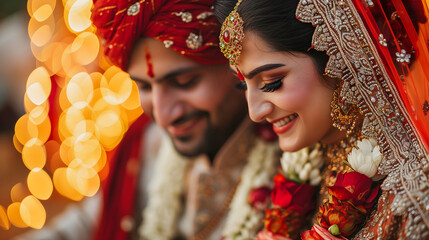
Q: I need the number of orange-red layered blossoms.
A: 2